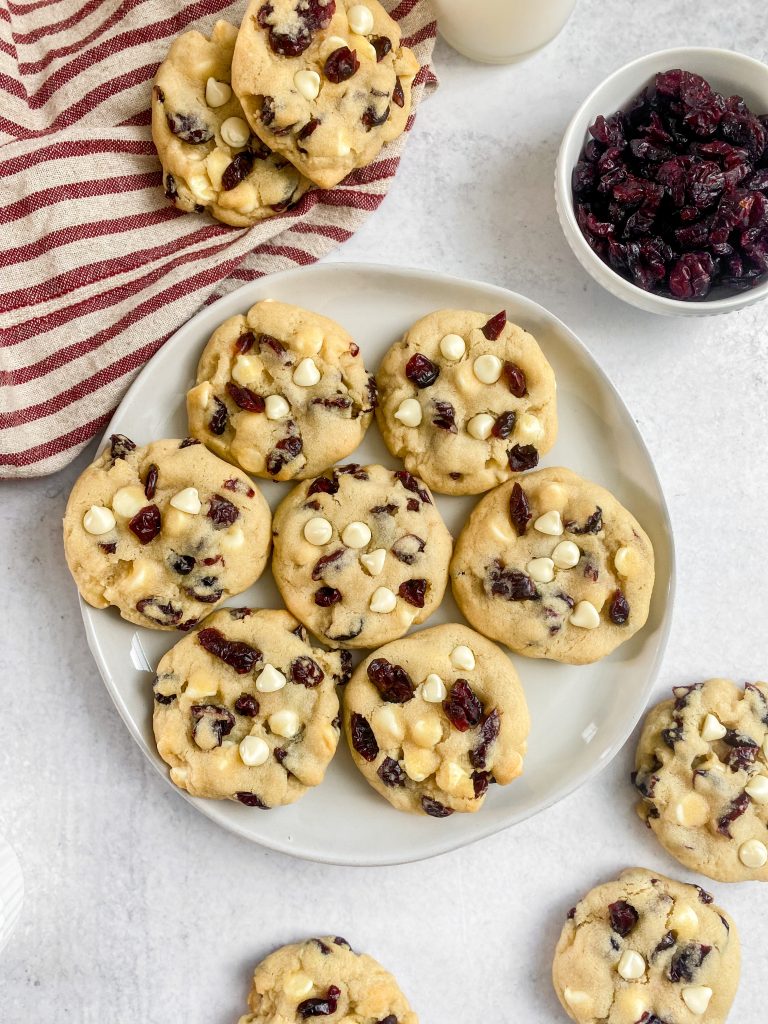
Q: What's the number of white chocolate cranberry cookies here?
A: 12